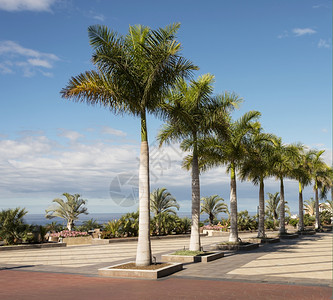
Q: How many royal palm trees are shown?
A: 7